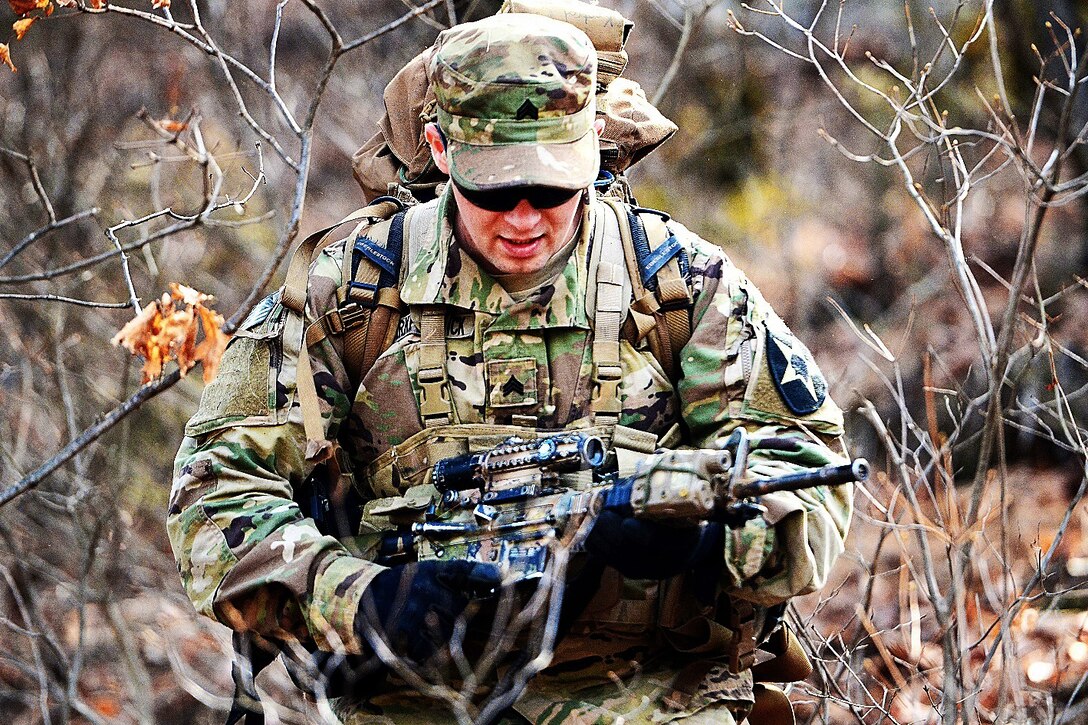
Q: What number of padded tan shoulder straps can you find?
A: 2